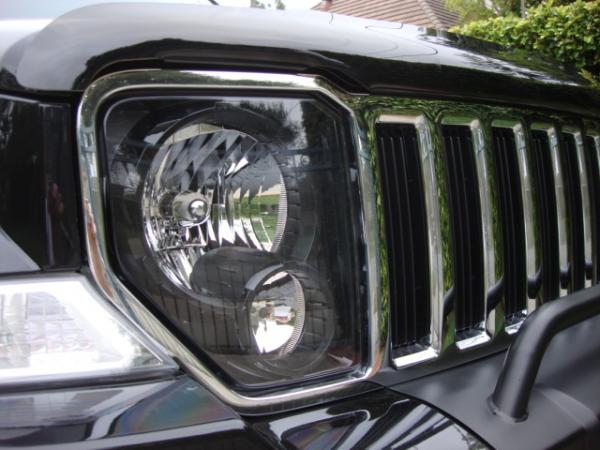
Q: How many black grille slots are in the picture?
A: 6